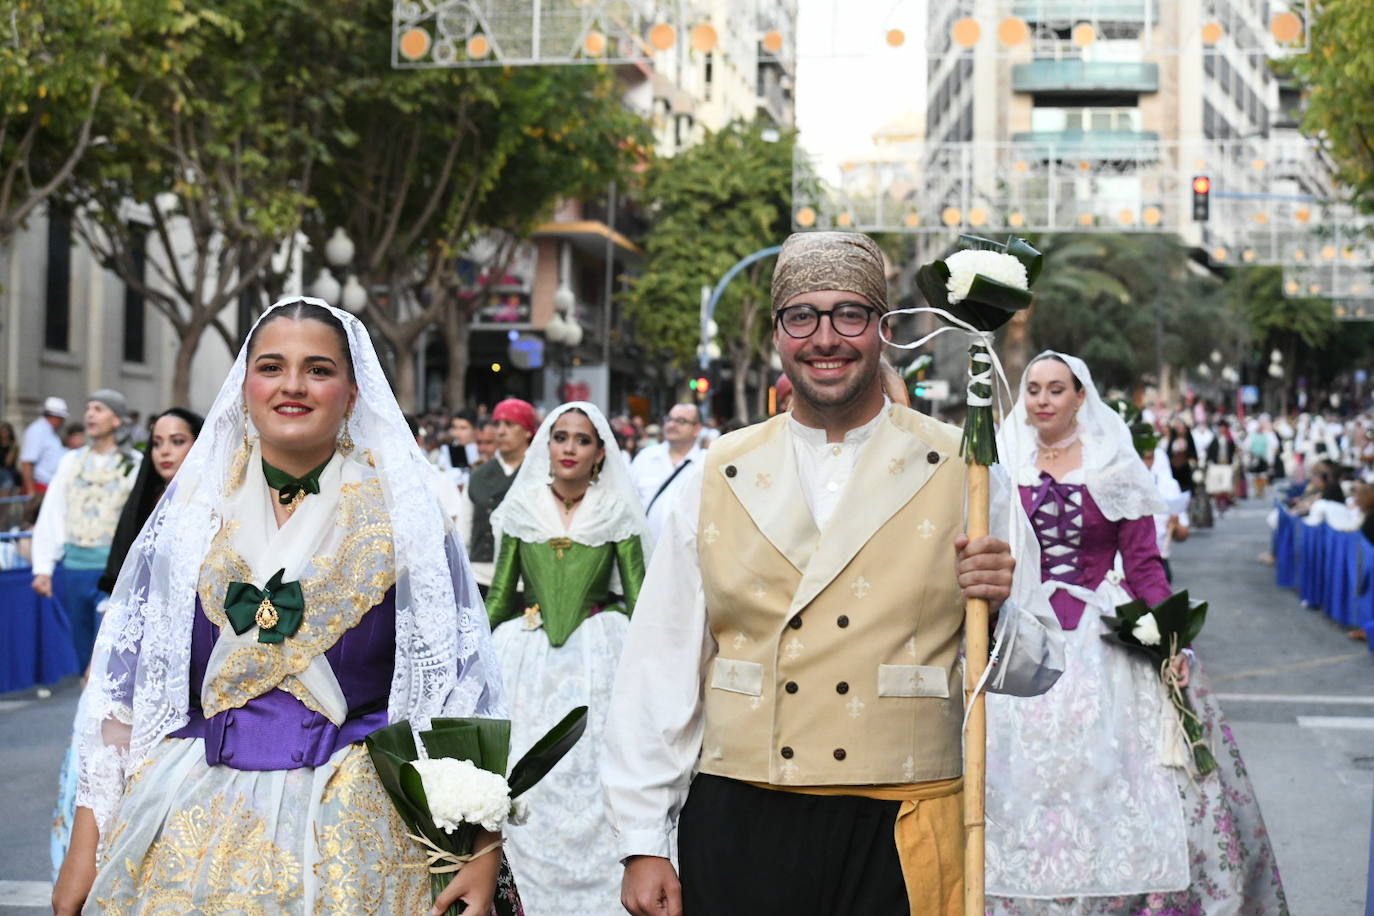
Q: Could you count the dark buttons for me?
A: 8